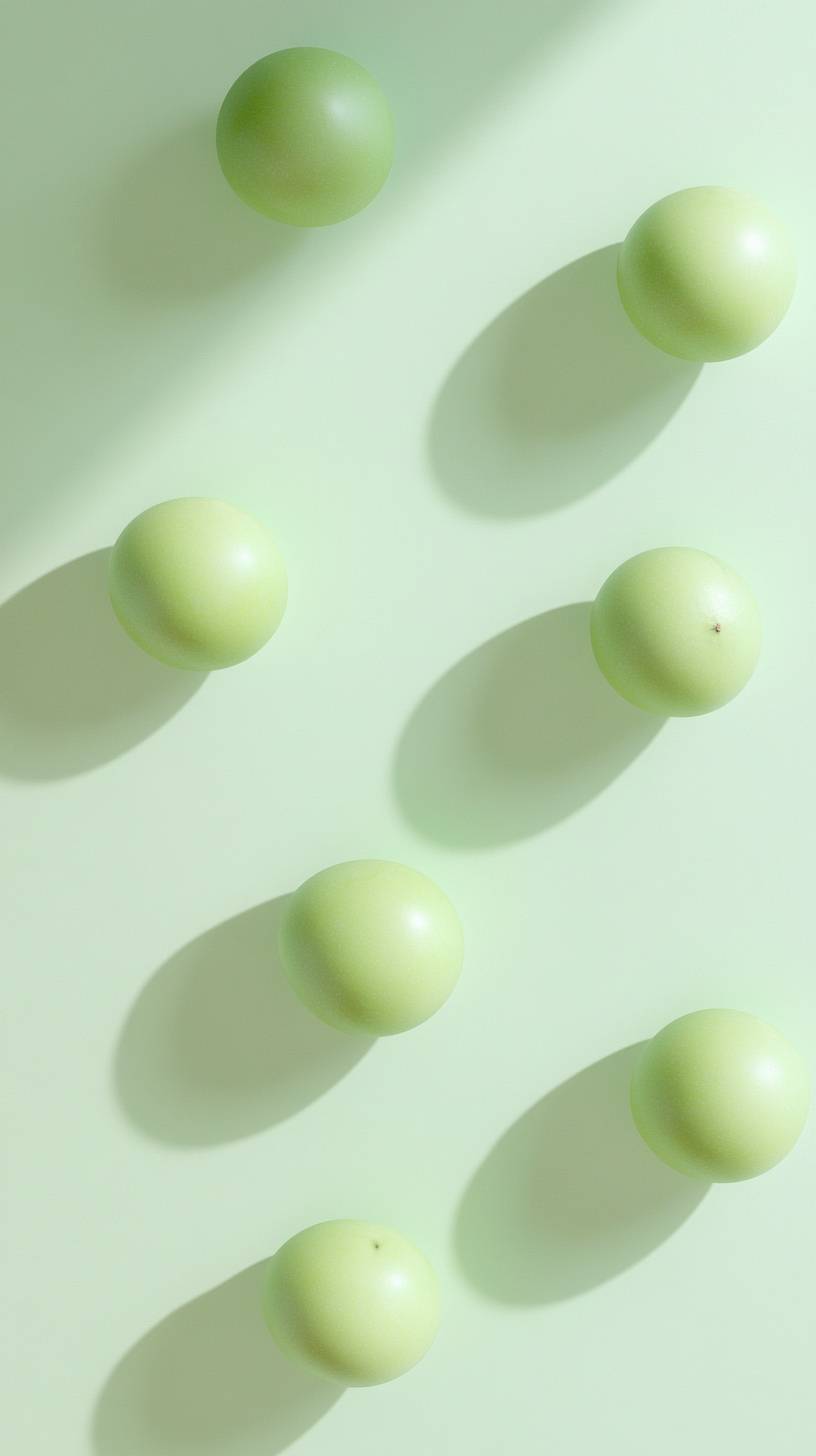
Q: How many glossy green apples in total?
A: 7